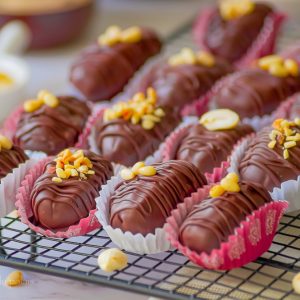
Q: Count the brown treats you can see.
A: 12